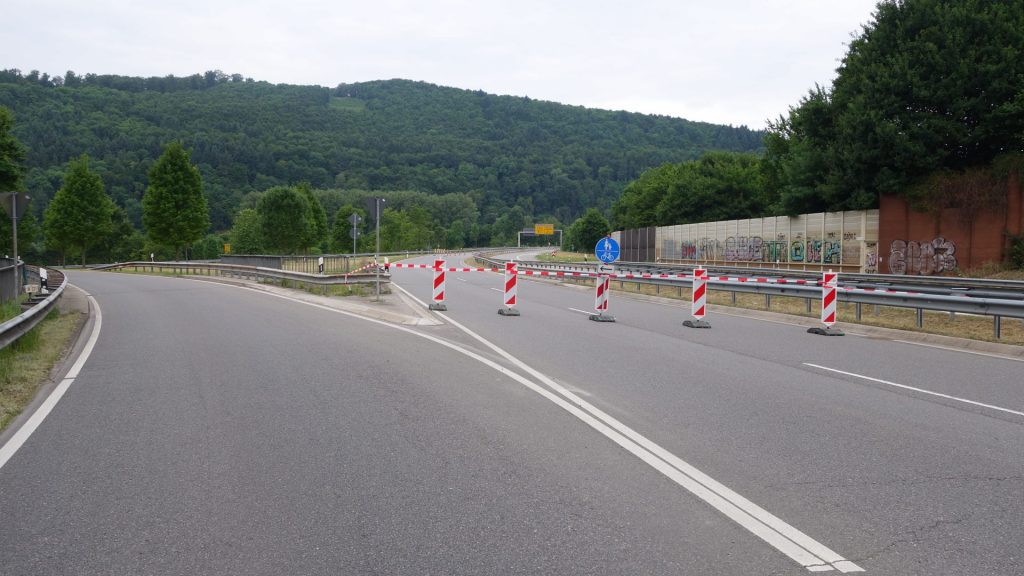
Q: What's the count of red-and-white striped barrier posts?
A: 5